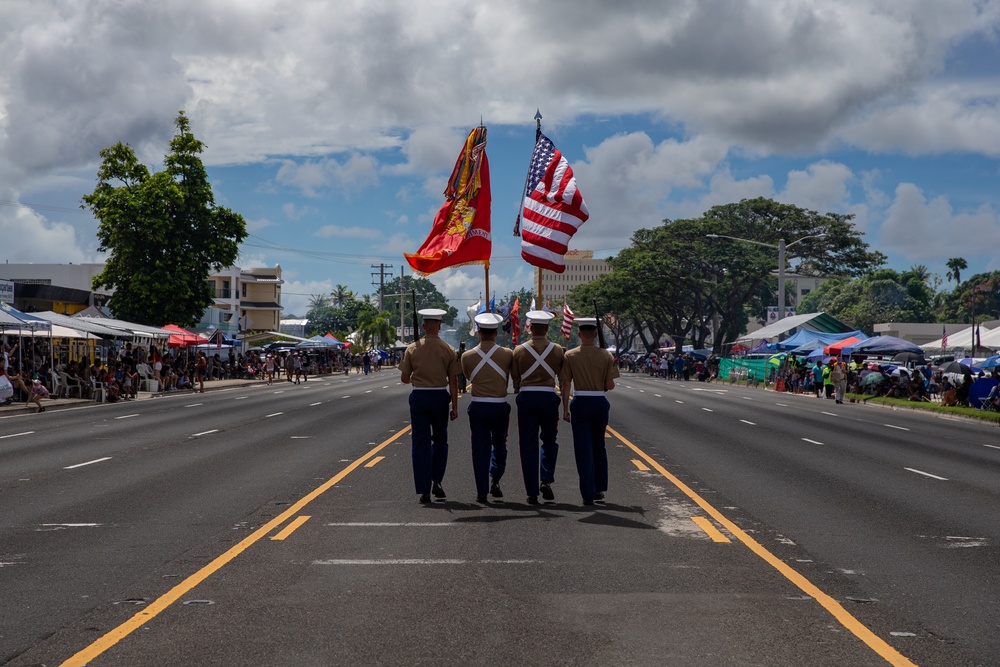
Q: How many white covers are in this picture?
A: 4